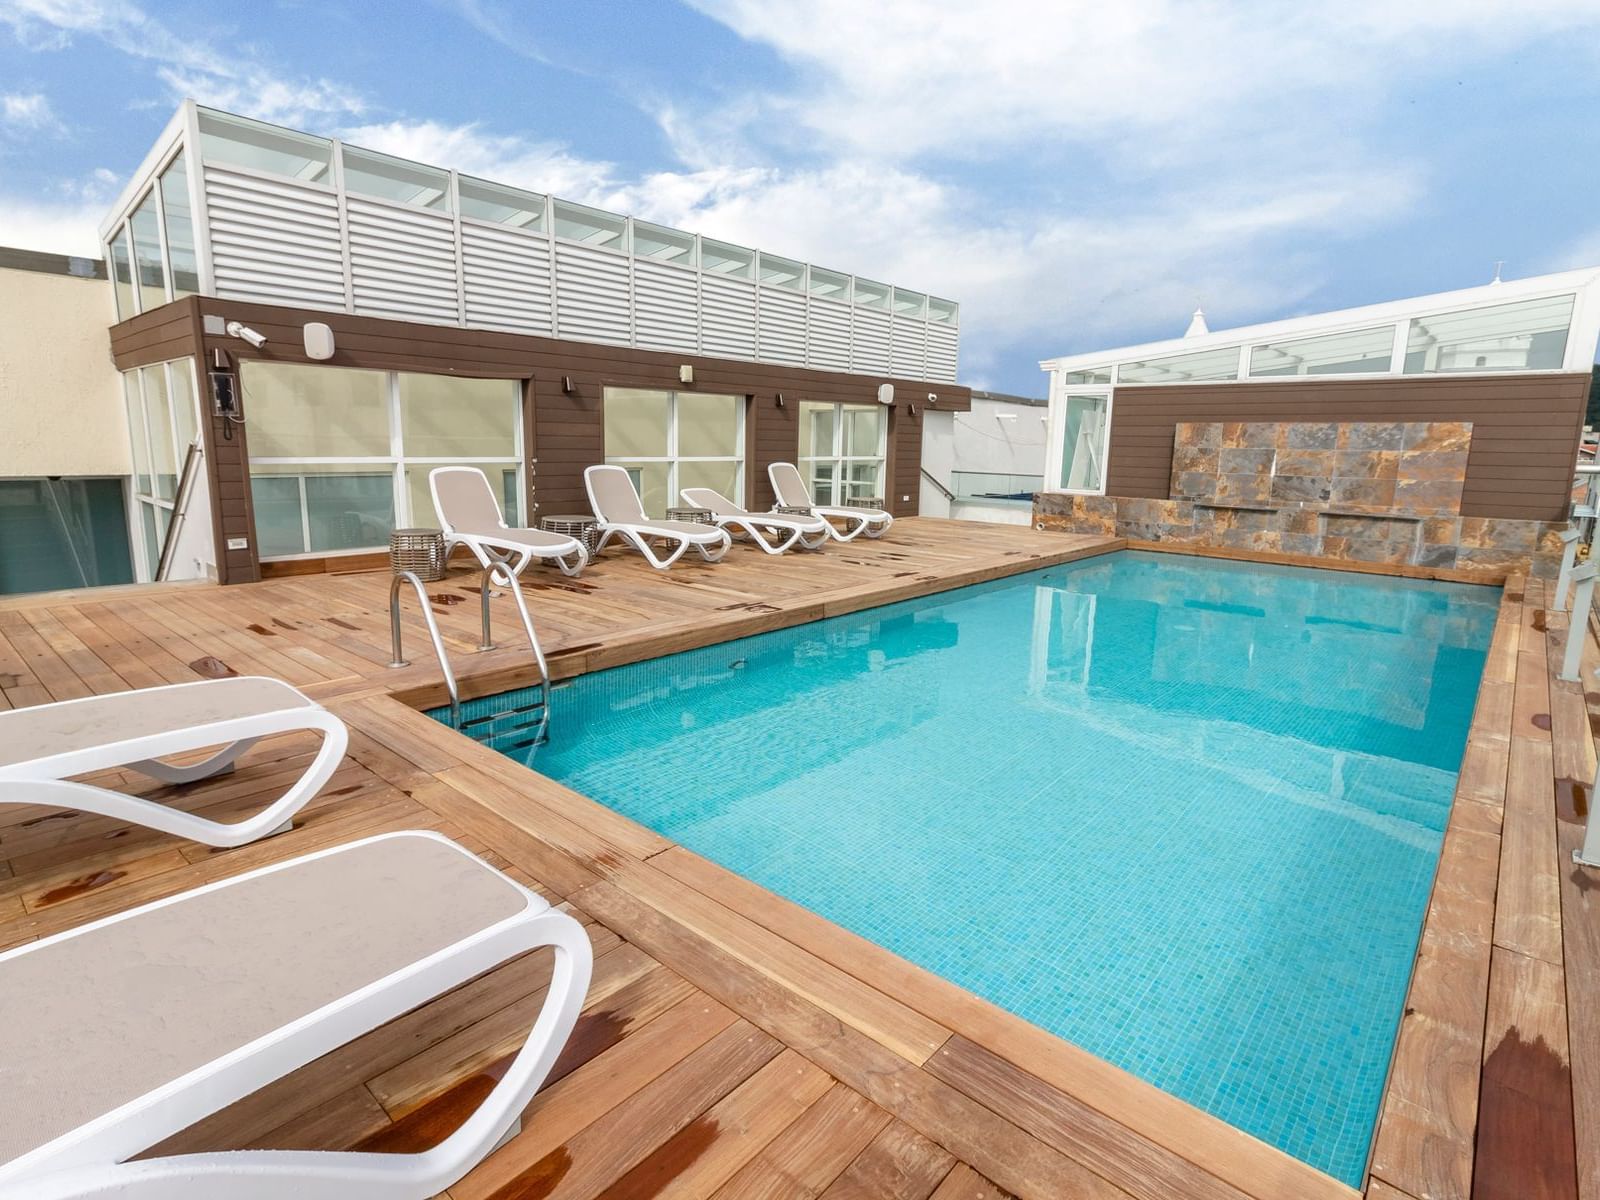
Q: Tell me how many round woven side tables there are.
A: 5